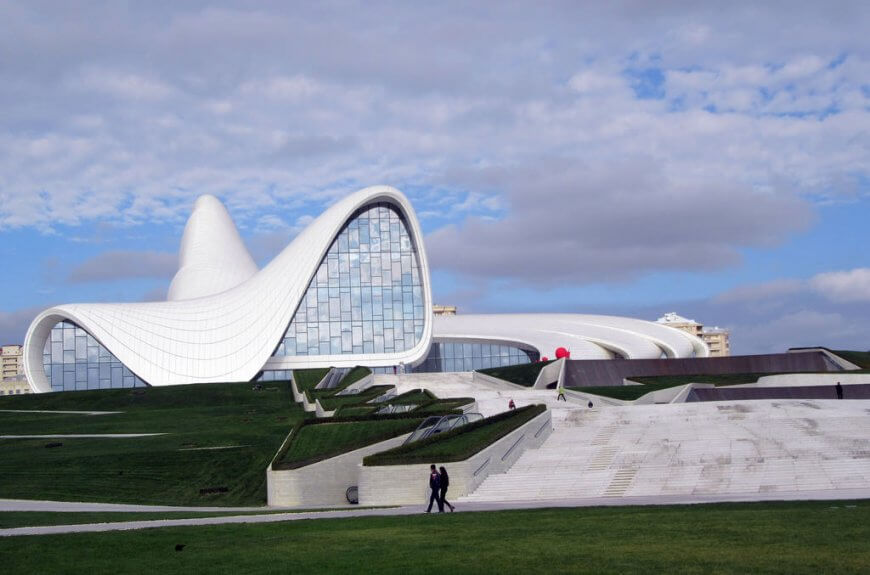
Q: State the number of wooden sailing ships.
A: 0